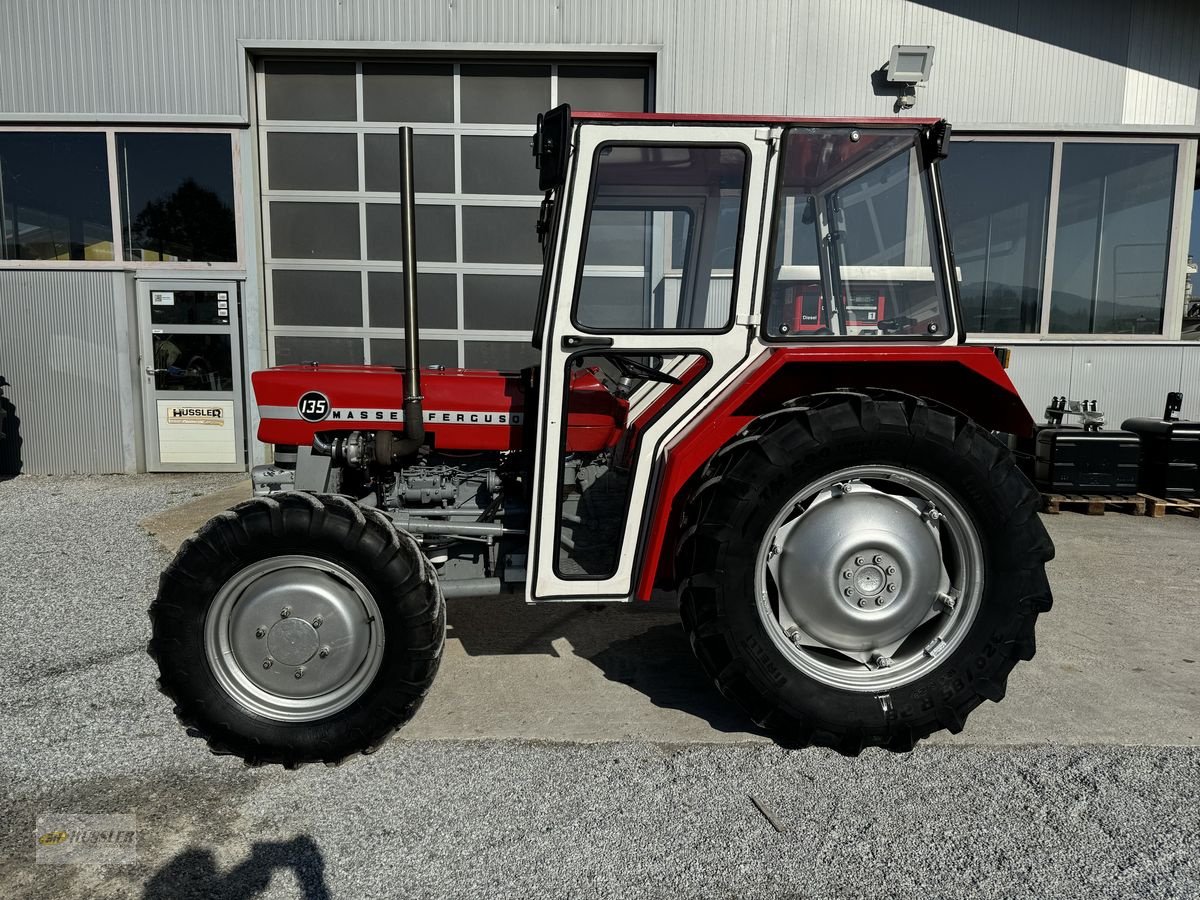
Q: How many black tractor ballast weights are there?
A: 2